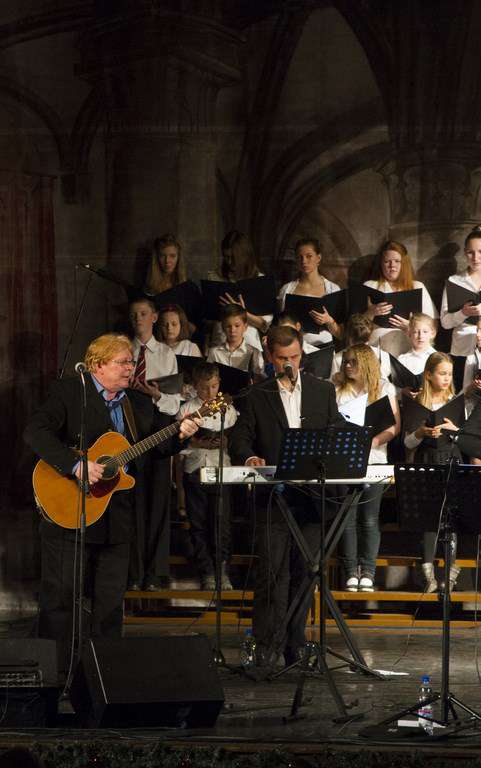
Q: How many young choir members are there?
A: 15